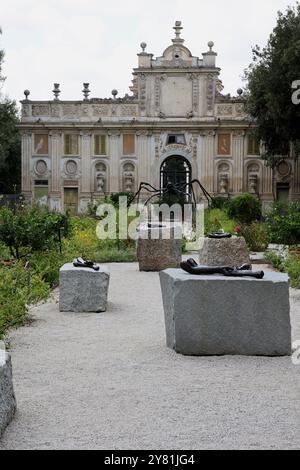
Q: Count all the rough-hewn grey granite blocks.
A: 5